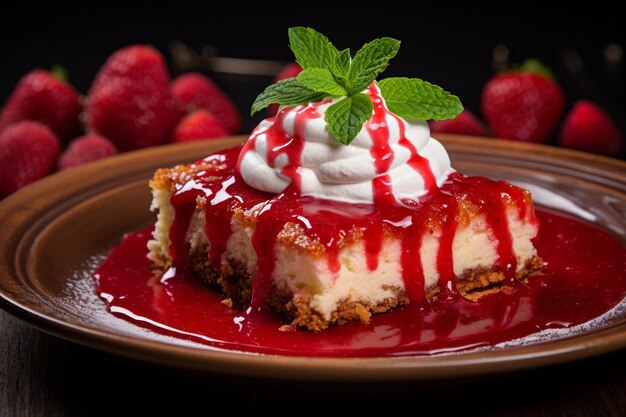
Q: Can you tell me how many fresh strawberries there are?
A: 10